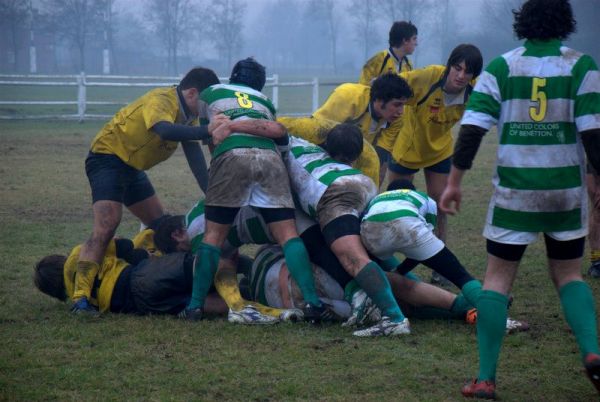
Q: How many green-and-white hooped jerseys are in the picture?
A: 6